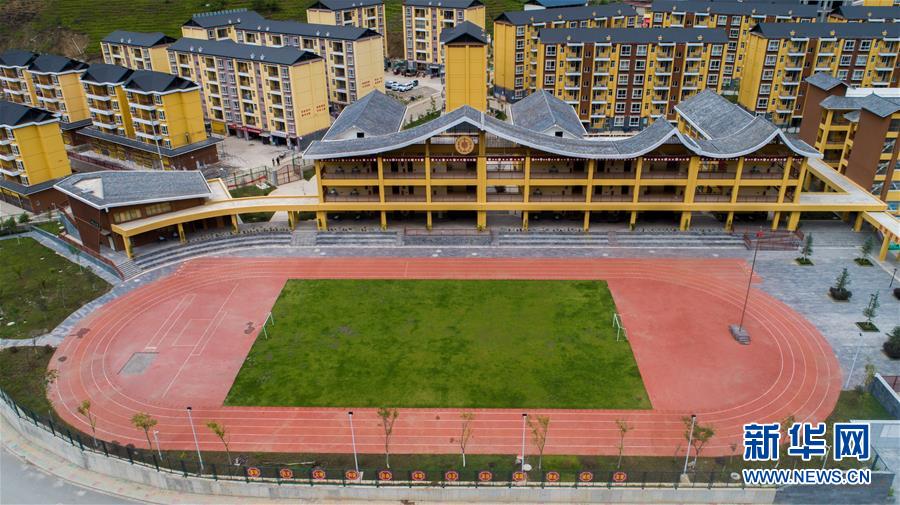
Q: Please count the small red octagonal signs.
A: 12